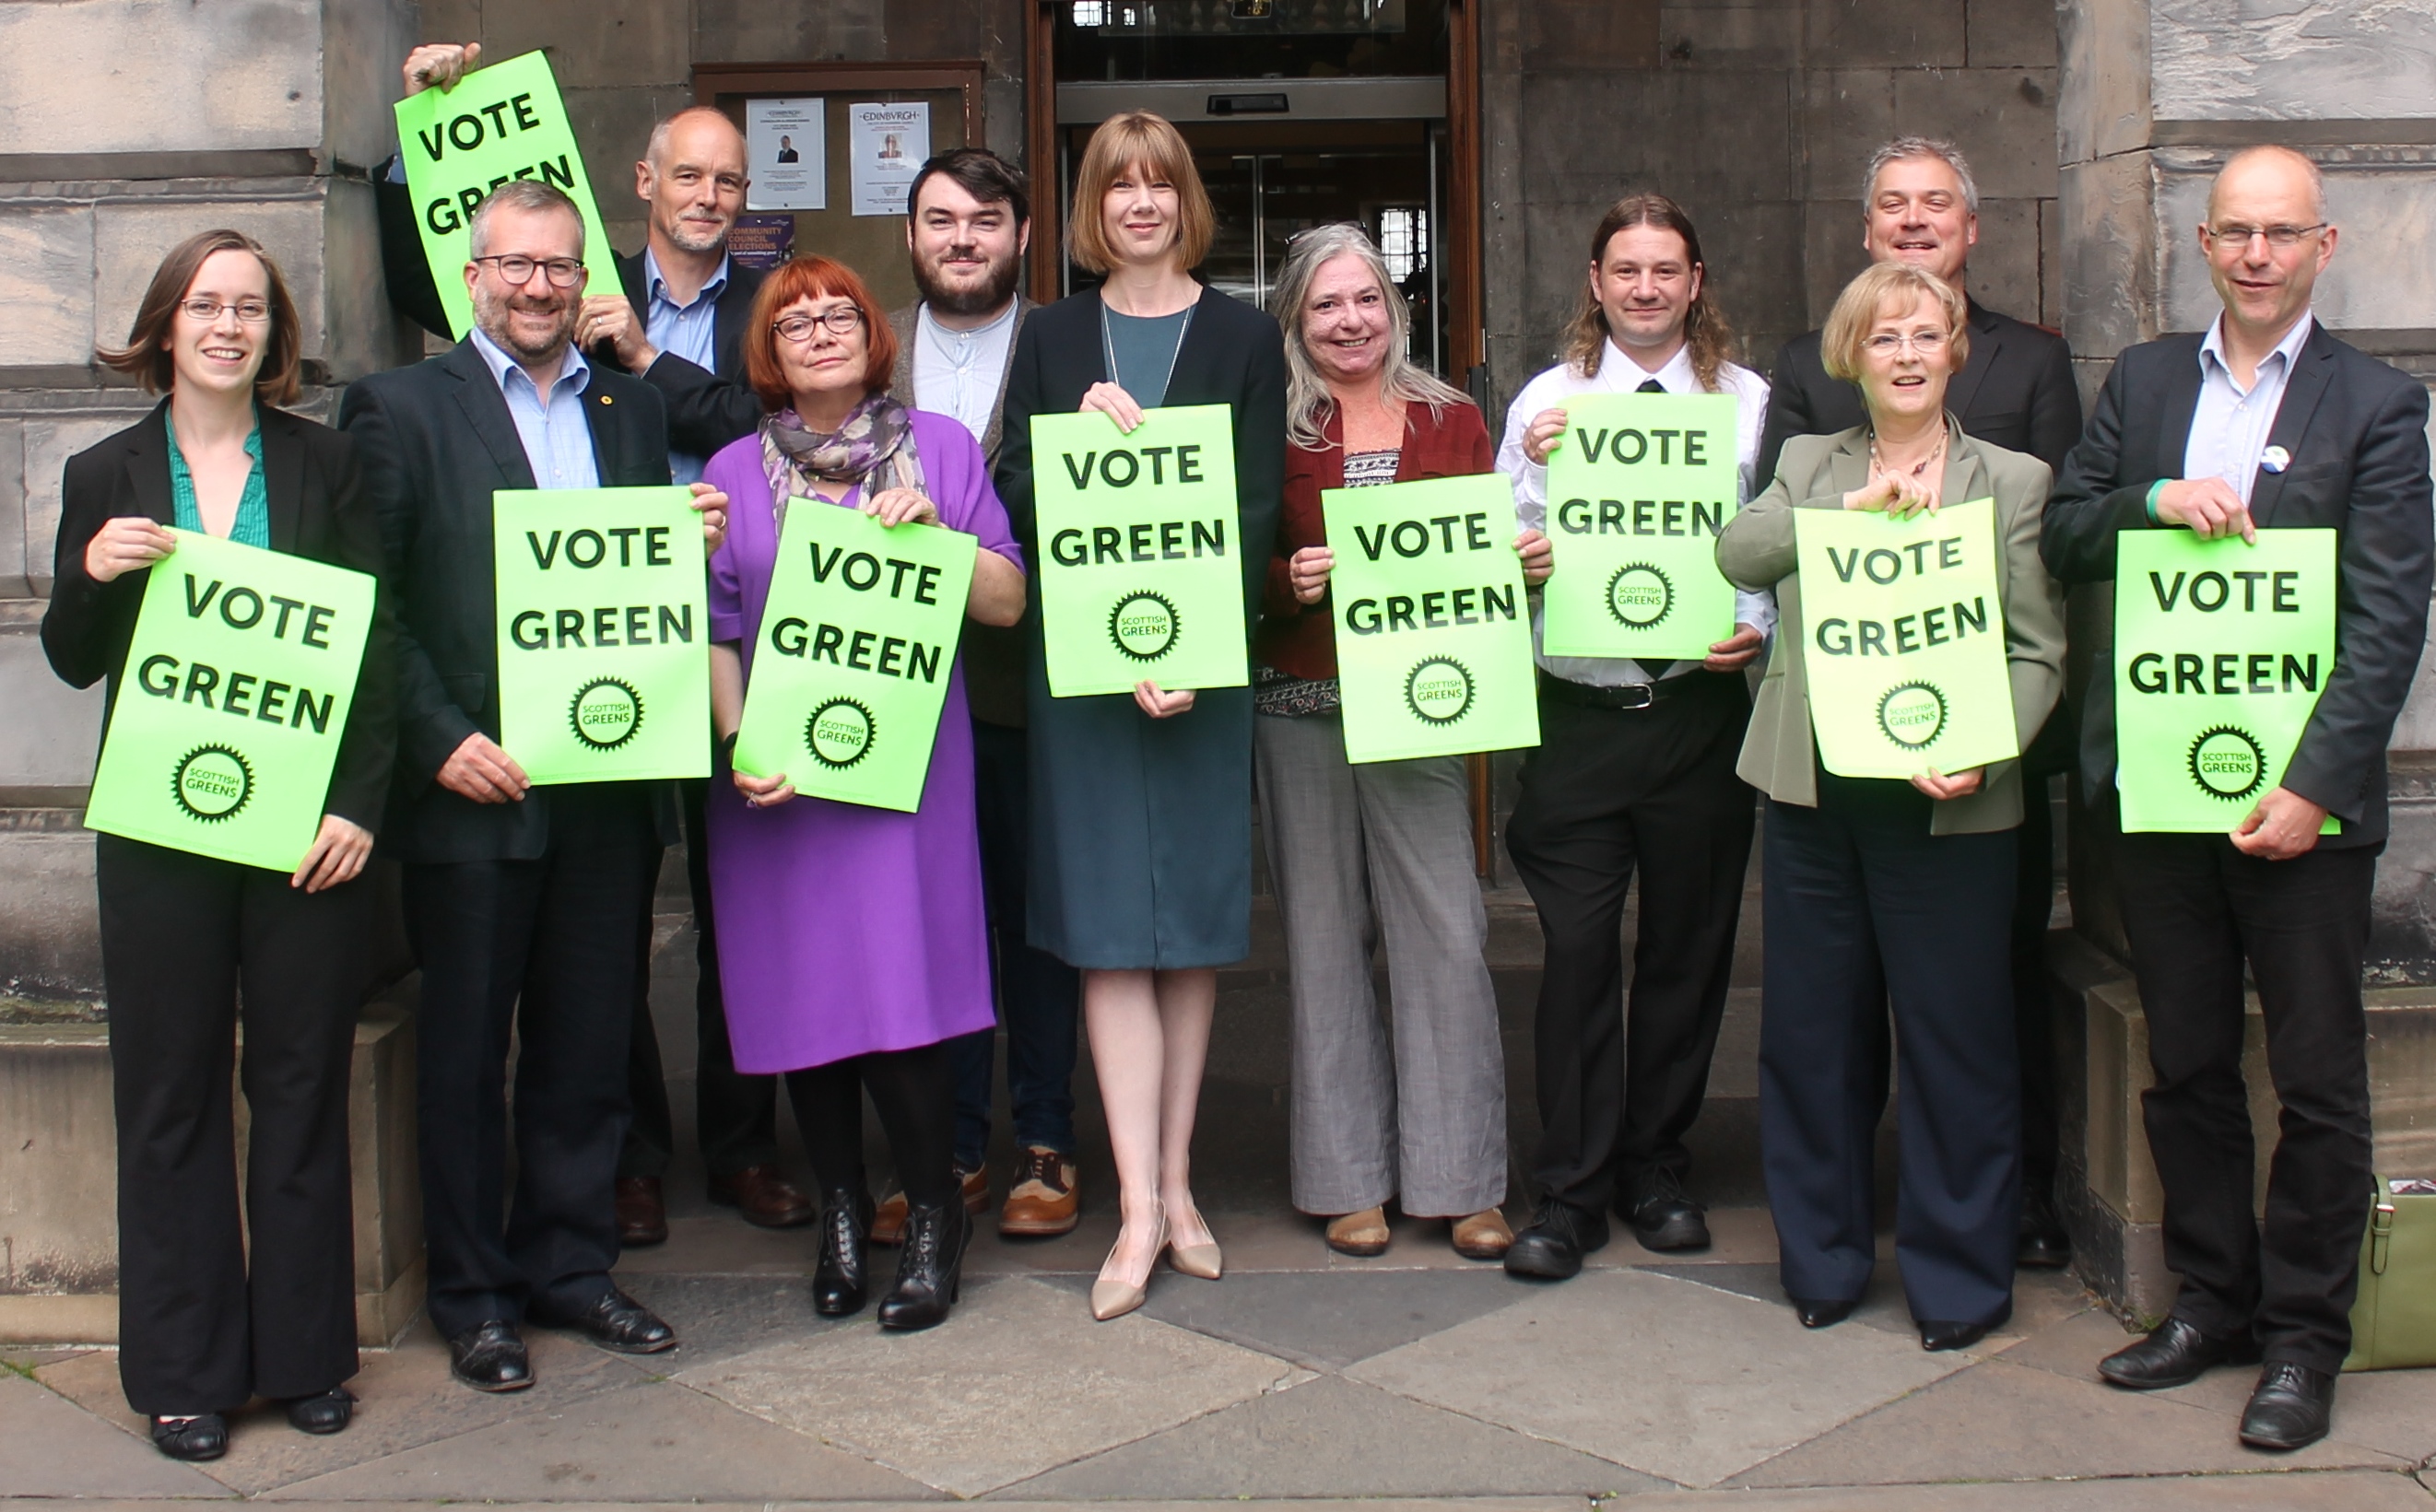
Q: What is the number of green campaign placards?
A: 9